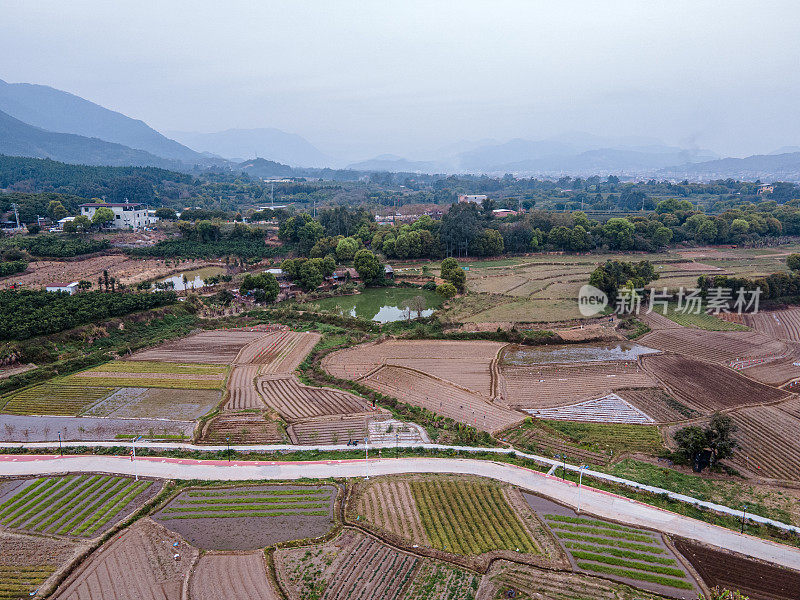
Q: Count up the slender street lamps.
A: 8